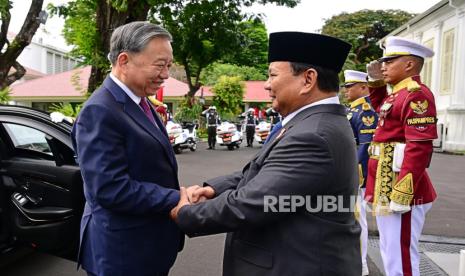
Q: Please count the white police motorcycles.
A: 3